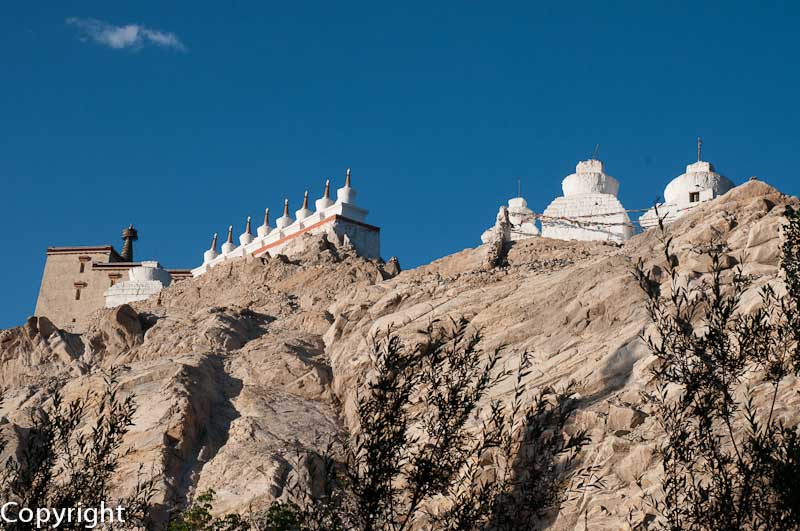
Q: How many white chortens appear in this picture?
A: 12